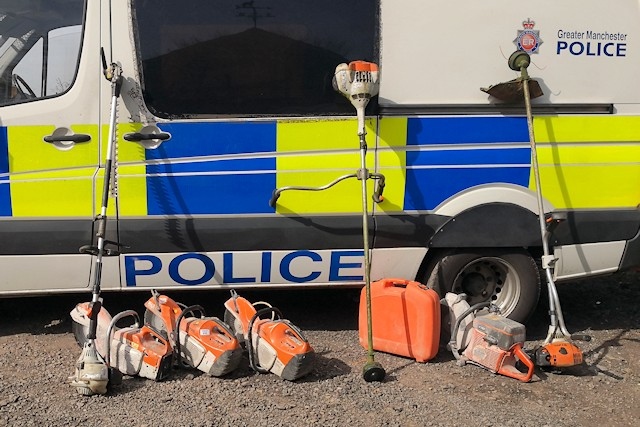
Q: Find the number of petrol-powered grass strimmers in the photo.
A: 2